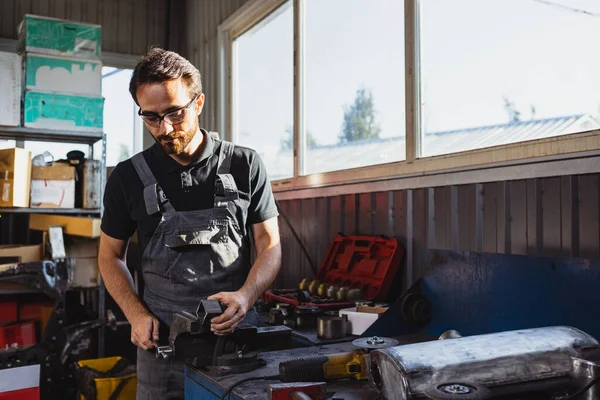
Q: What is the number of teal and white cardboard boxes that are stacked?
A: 3